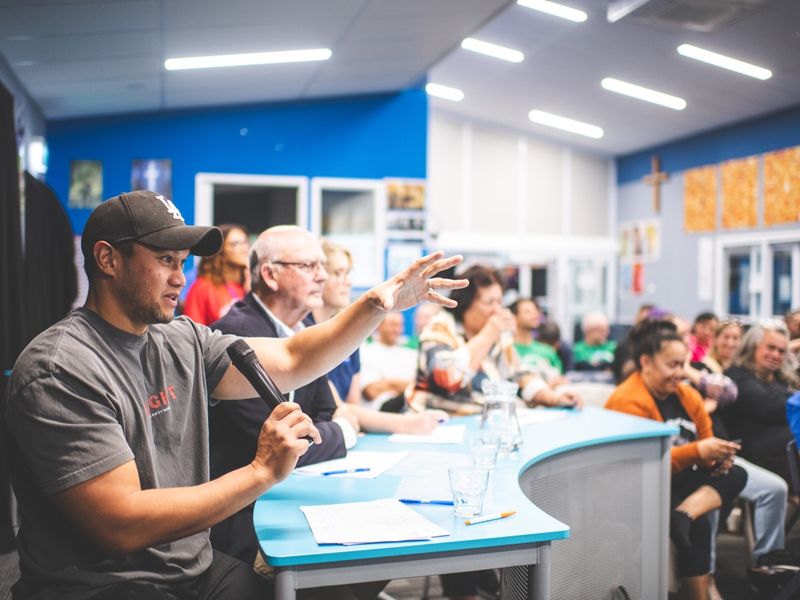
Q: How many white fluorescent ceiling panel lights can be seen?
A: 7